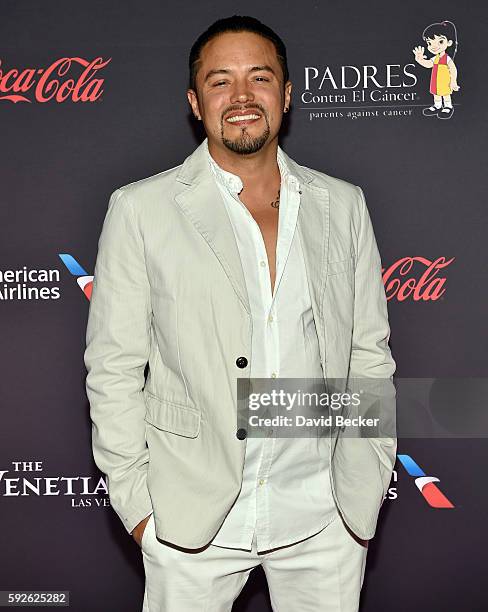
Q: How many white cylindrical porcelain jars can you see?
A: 0